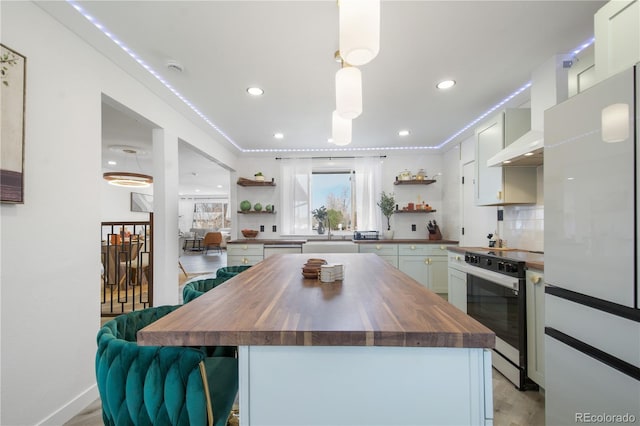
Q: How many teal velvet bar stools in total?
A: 3